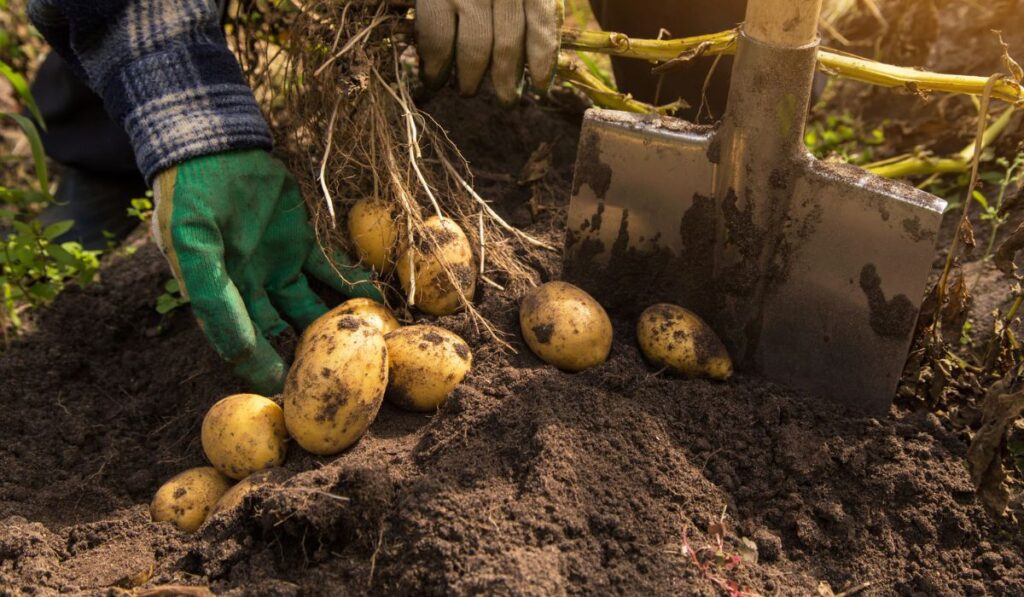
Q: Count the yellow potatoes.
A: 10